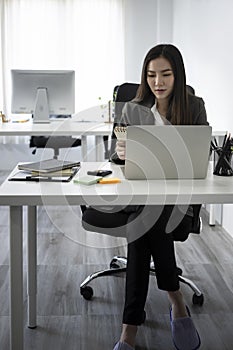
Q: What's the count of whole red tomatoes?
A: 0